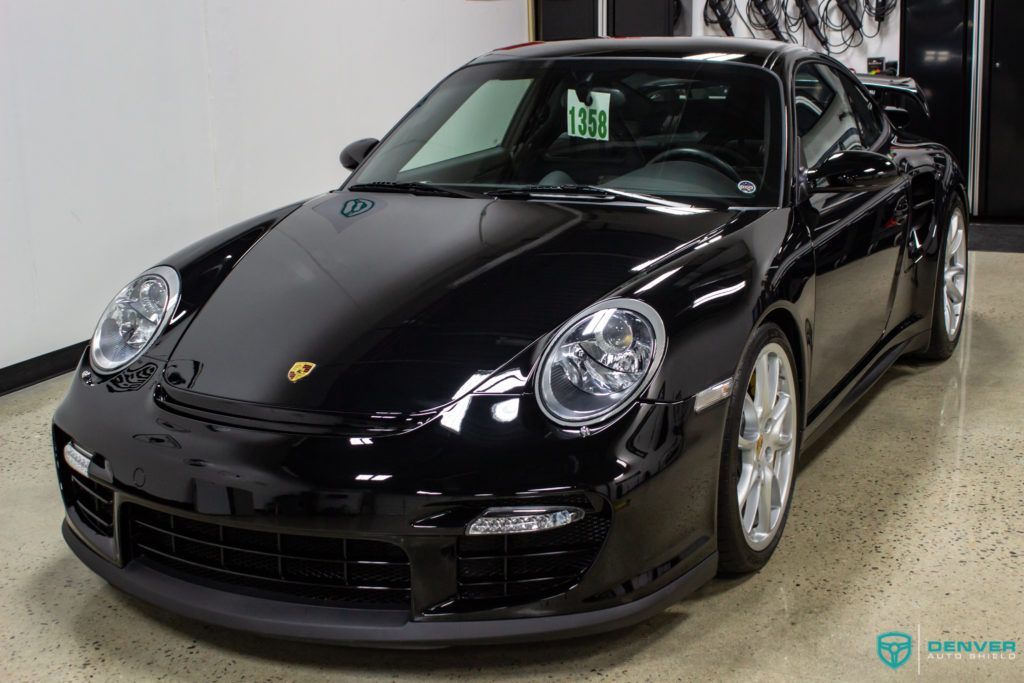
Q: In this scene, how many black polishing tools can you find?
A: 5